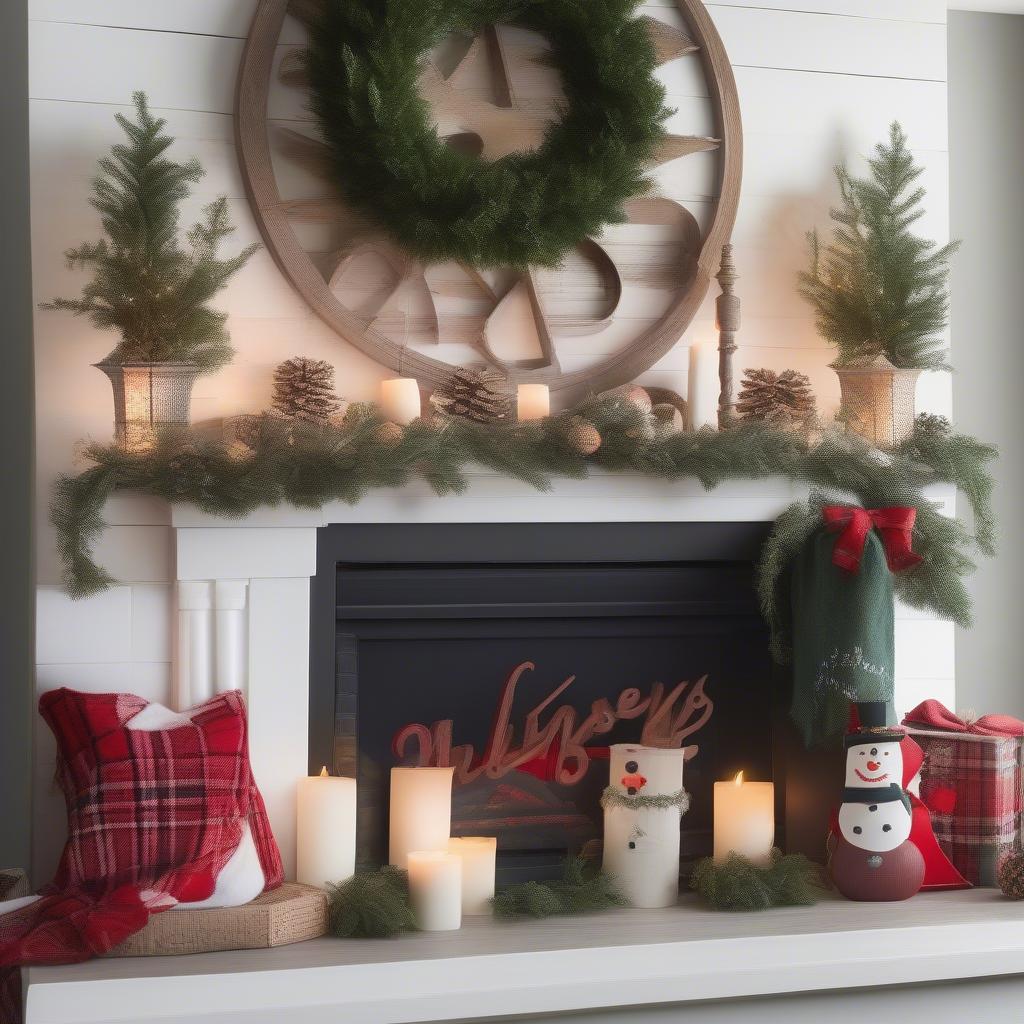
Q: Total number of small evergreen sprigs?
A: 3